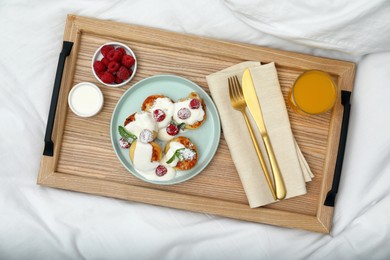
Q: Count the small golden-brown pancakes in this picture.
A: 5